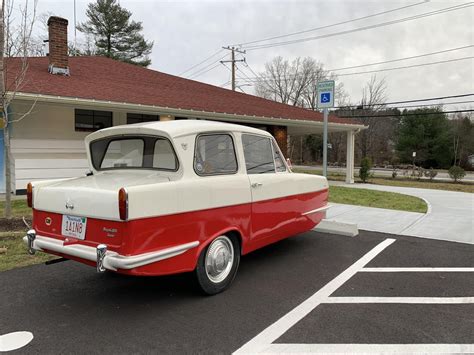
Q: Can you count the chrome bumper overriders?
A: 2